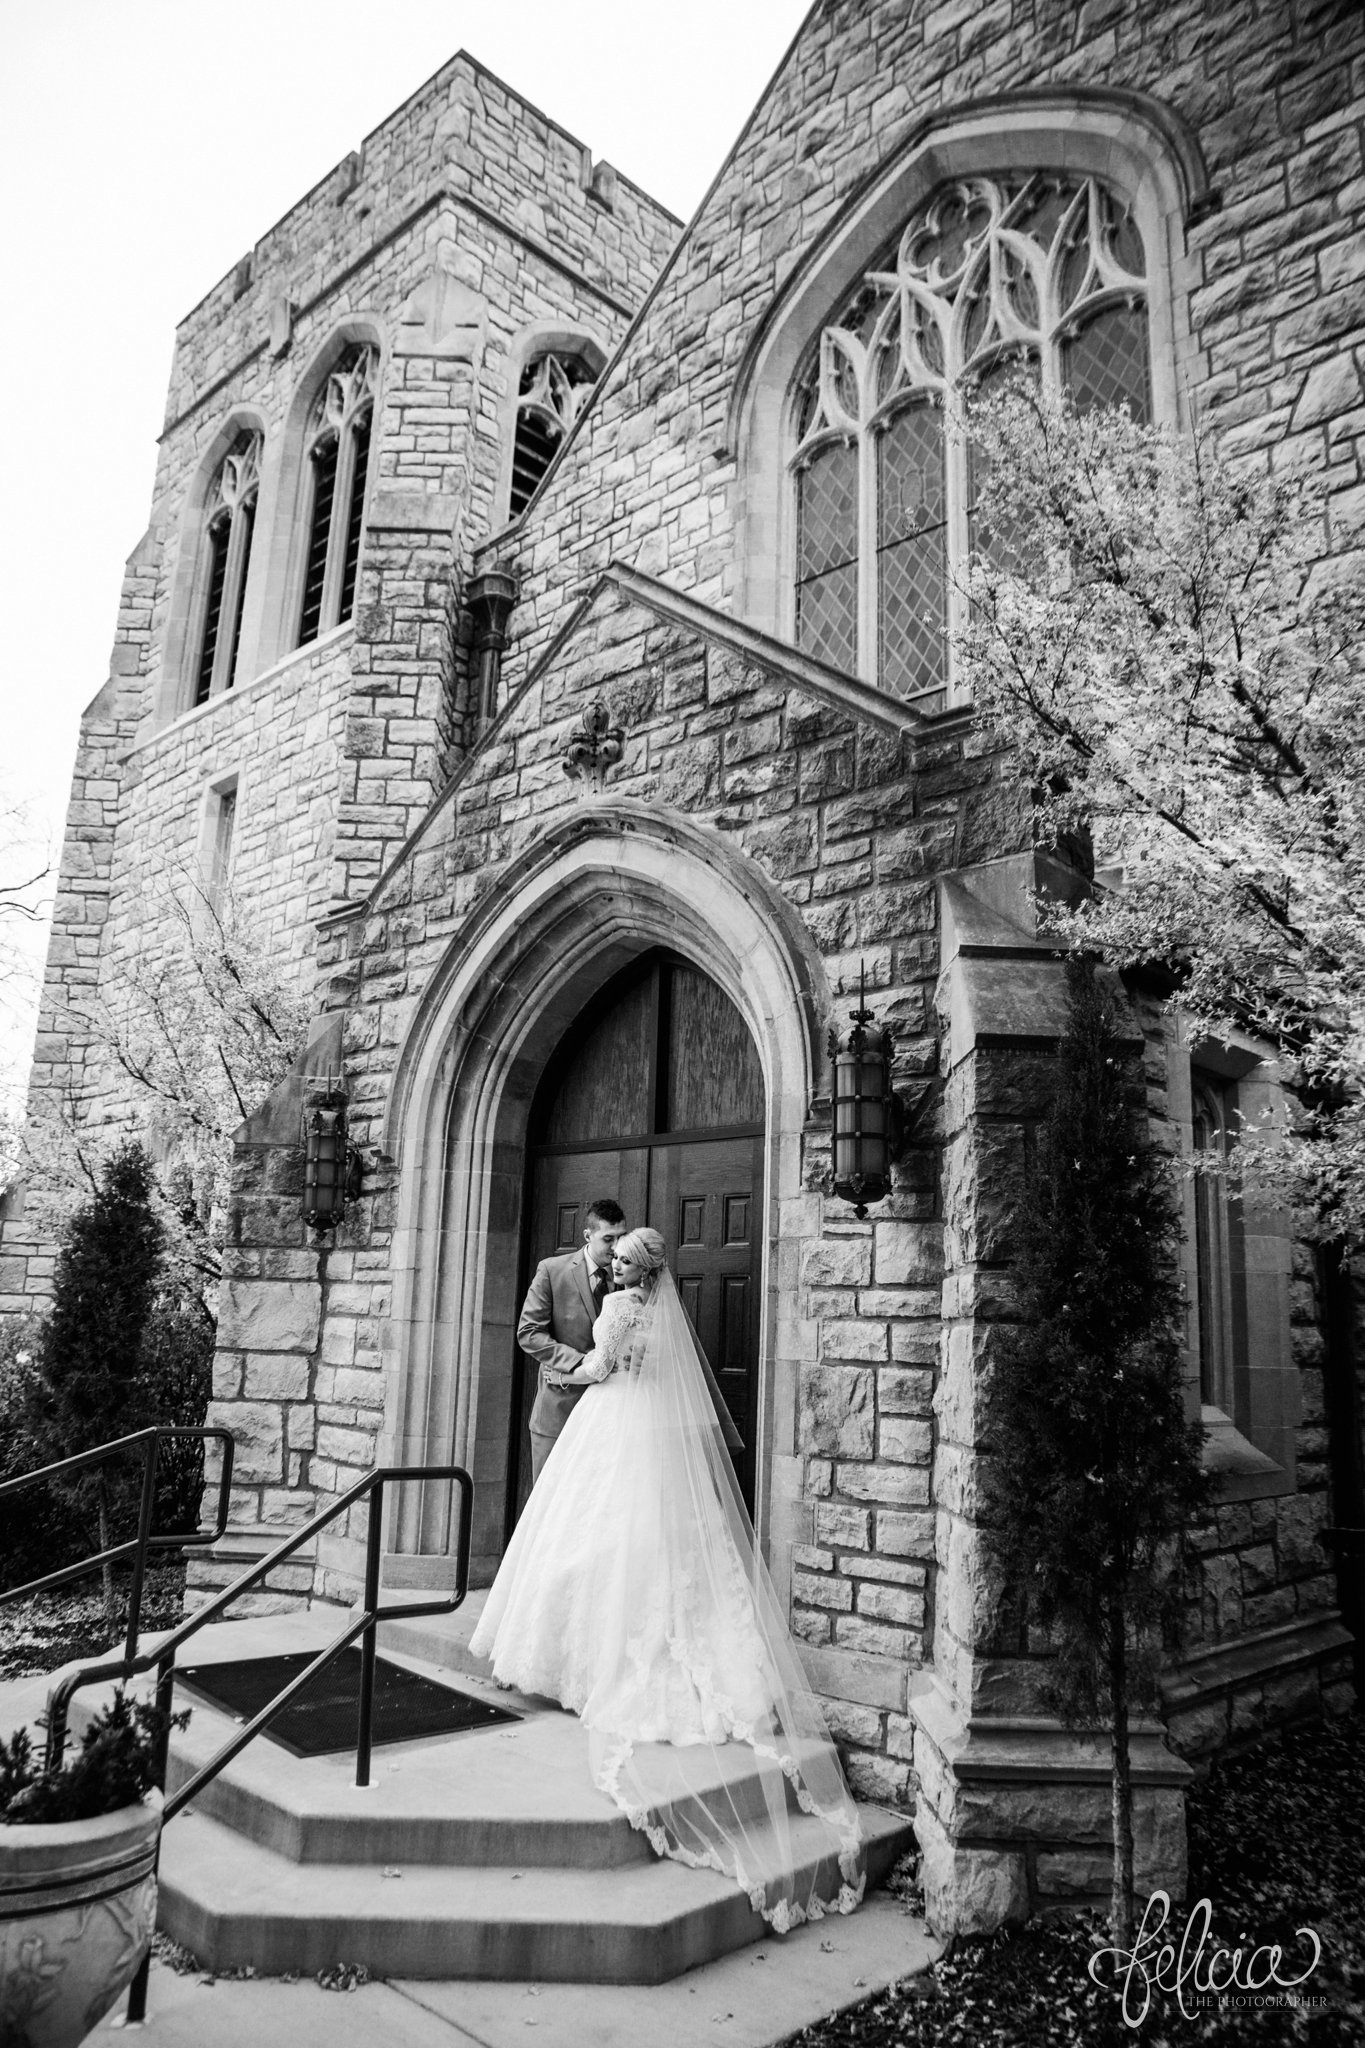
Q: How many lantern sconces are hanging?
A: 2